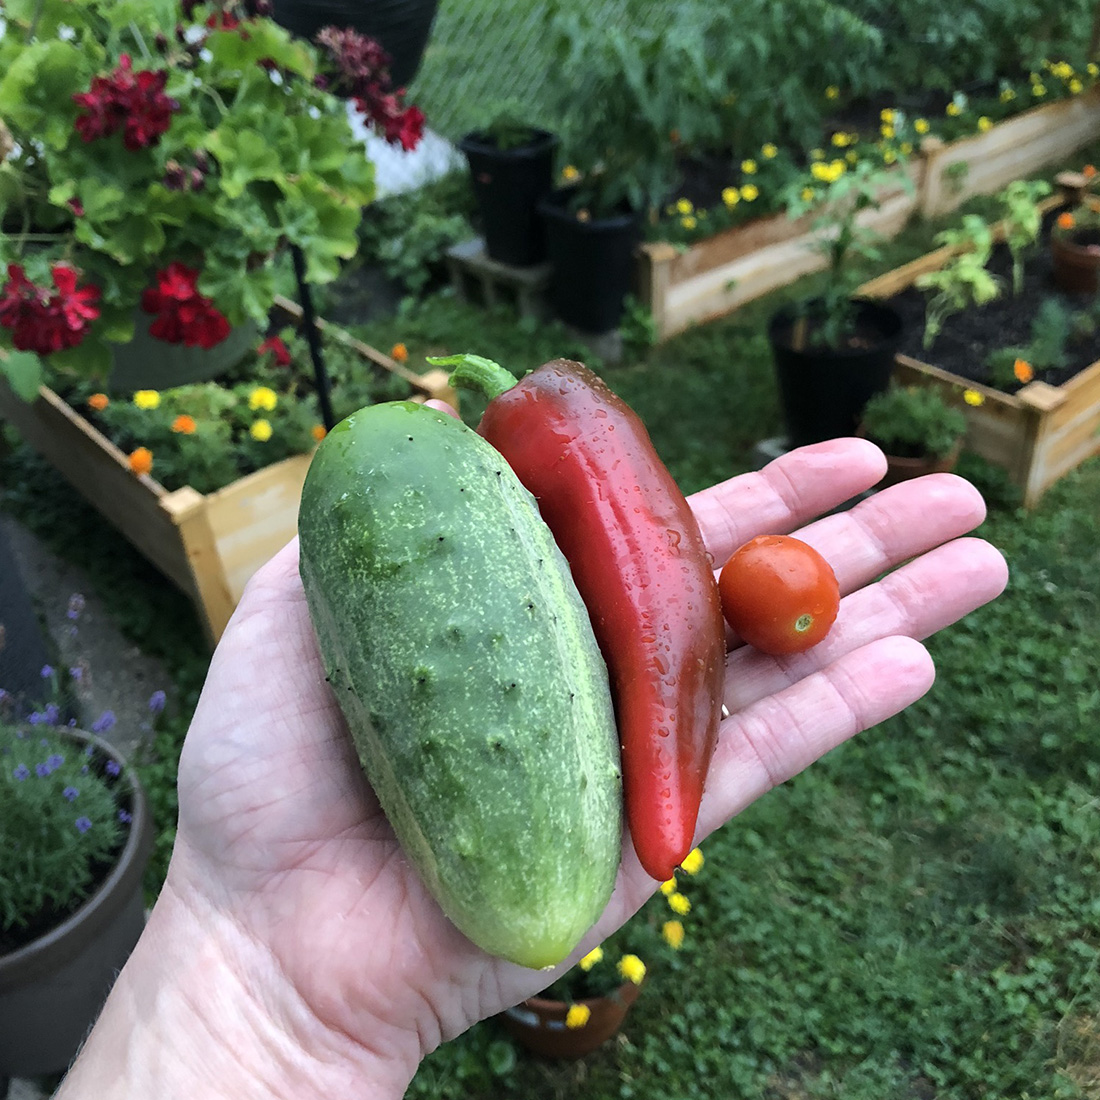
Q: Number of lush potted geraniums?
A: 1